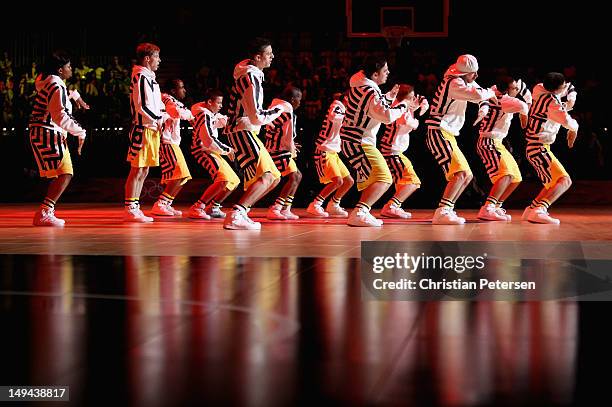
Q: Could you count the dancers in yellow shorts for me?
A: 12